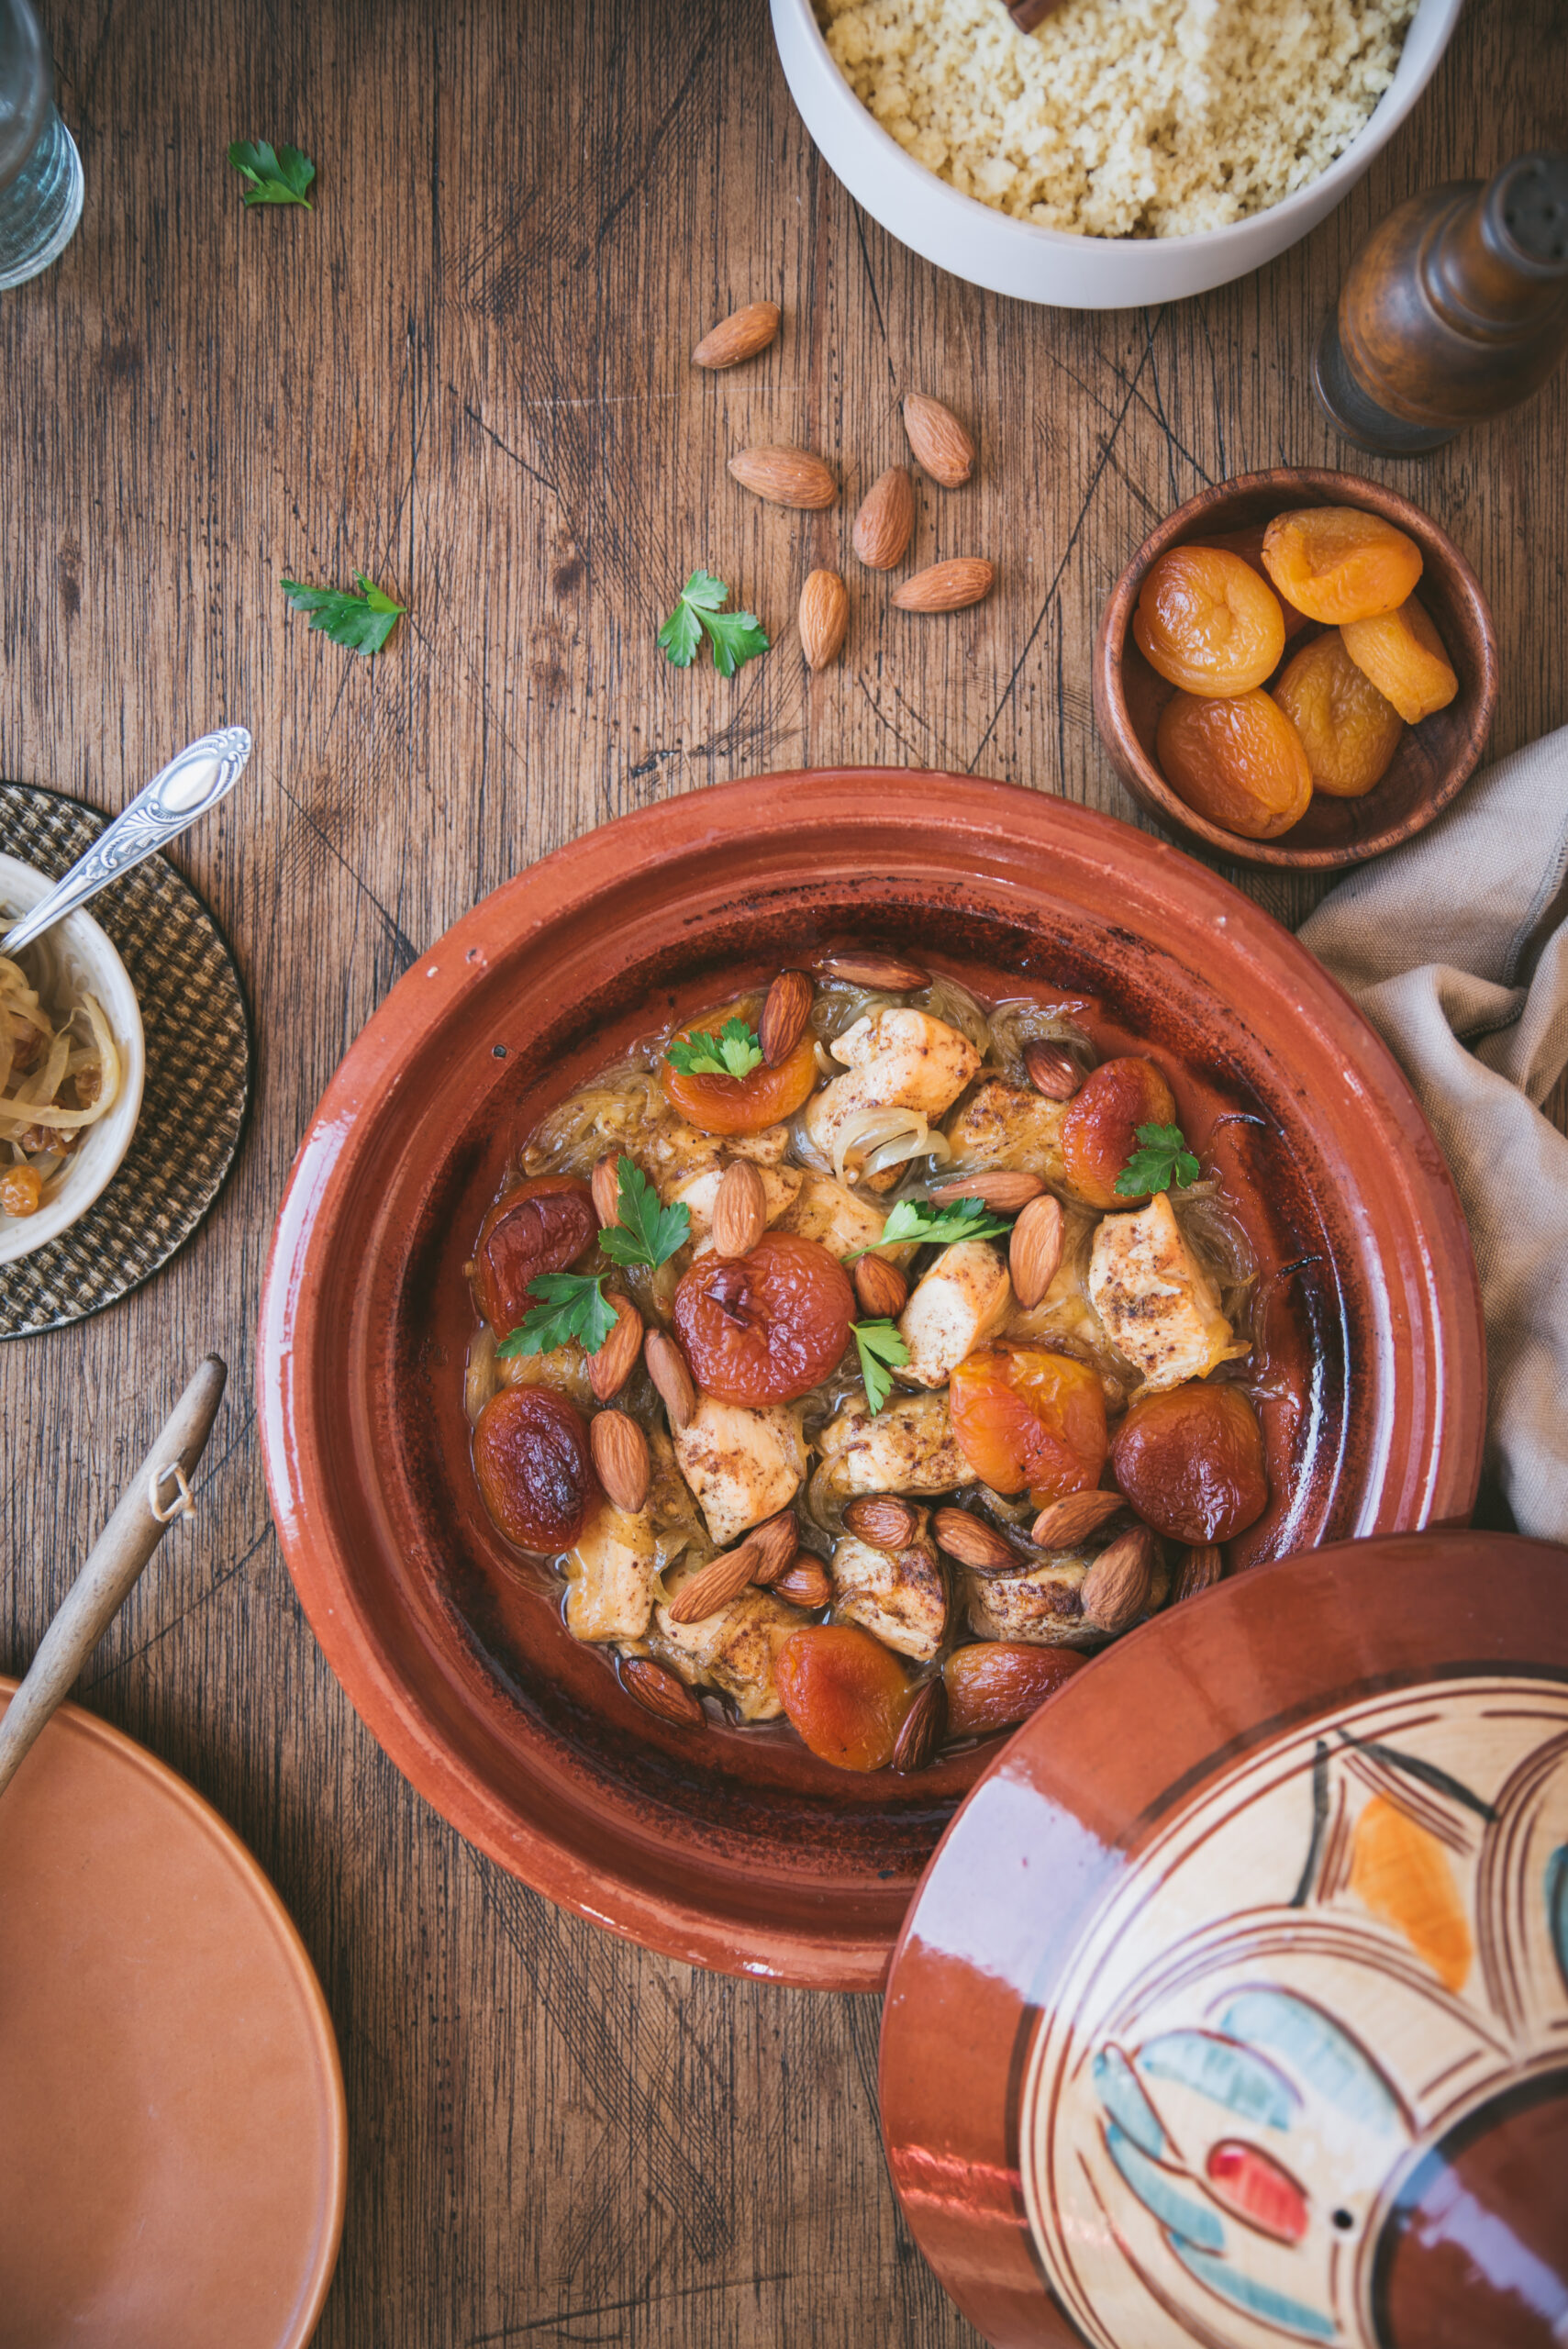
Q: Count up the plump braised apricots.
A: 9